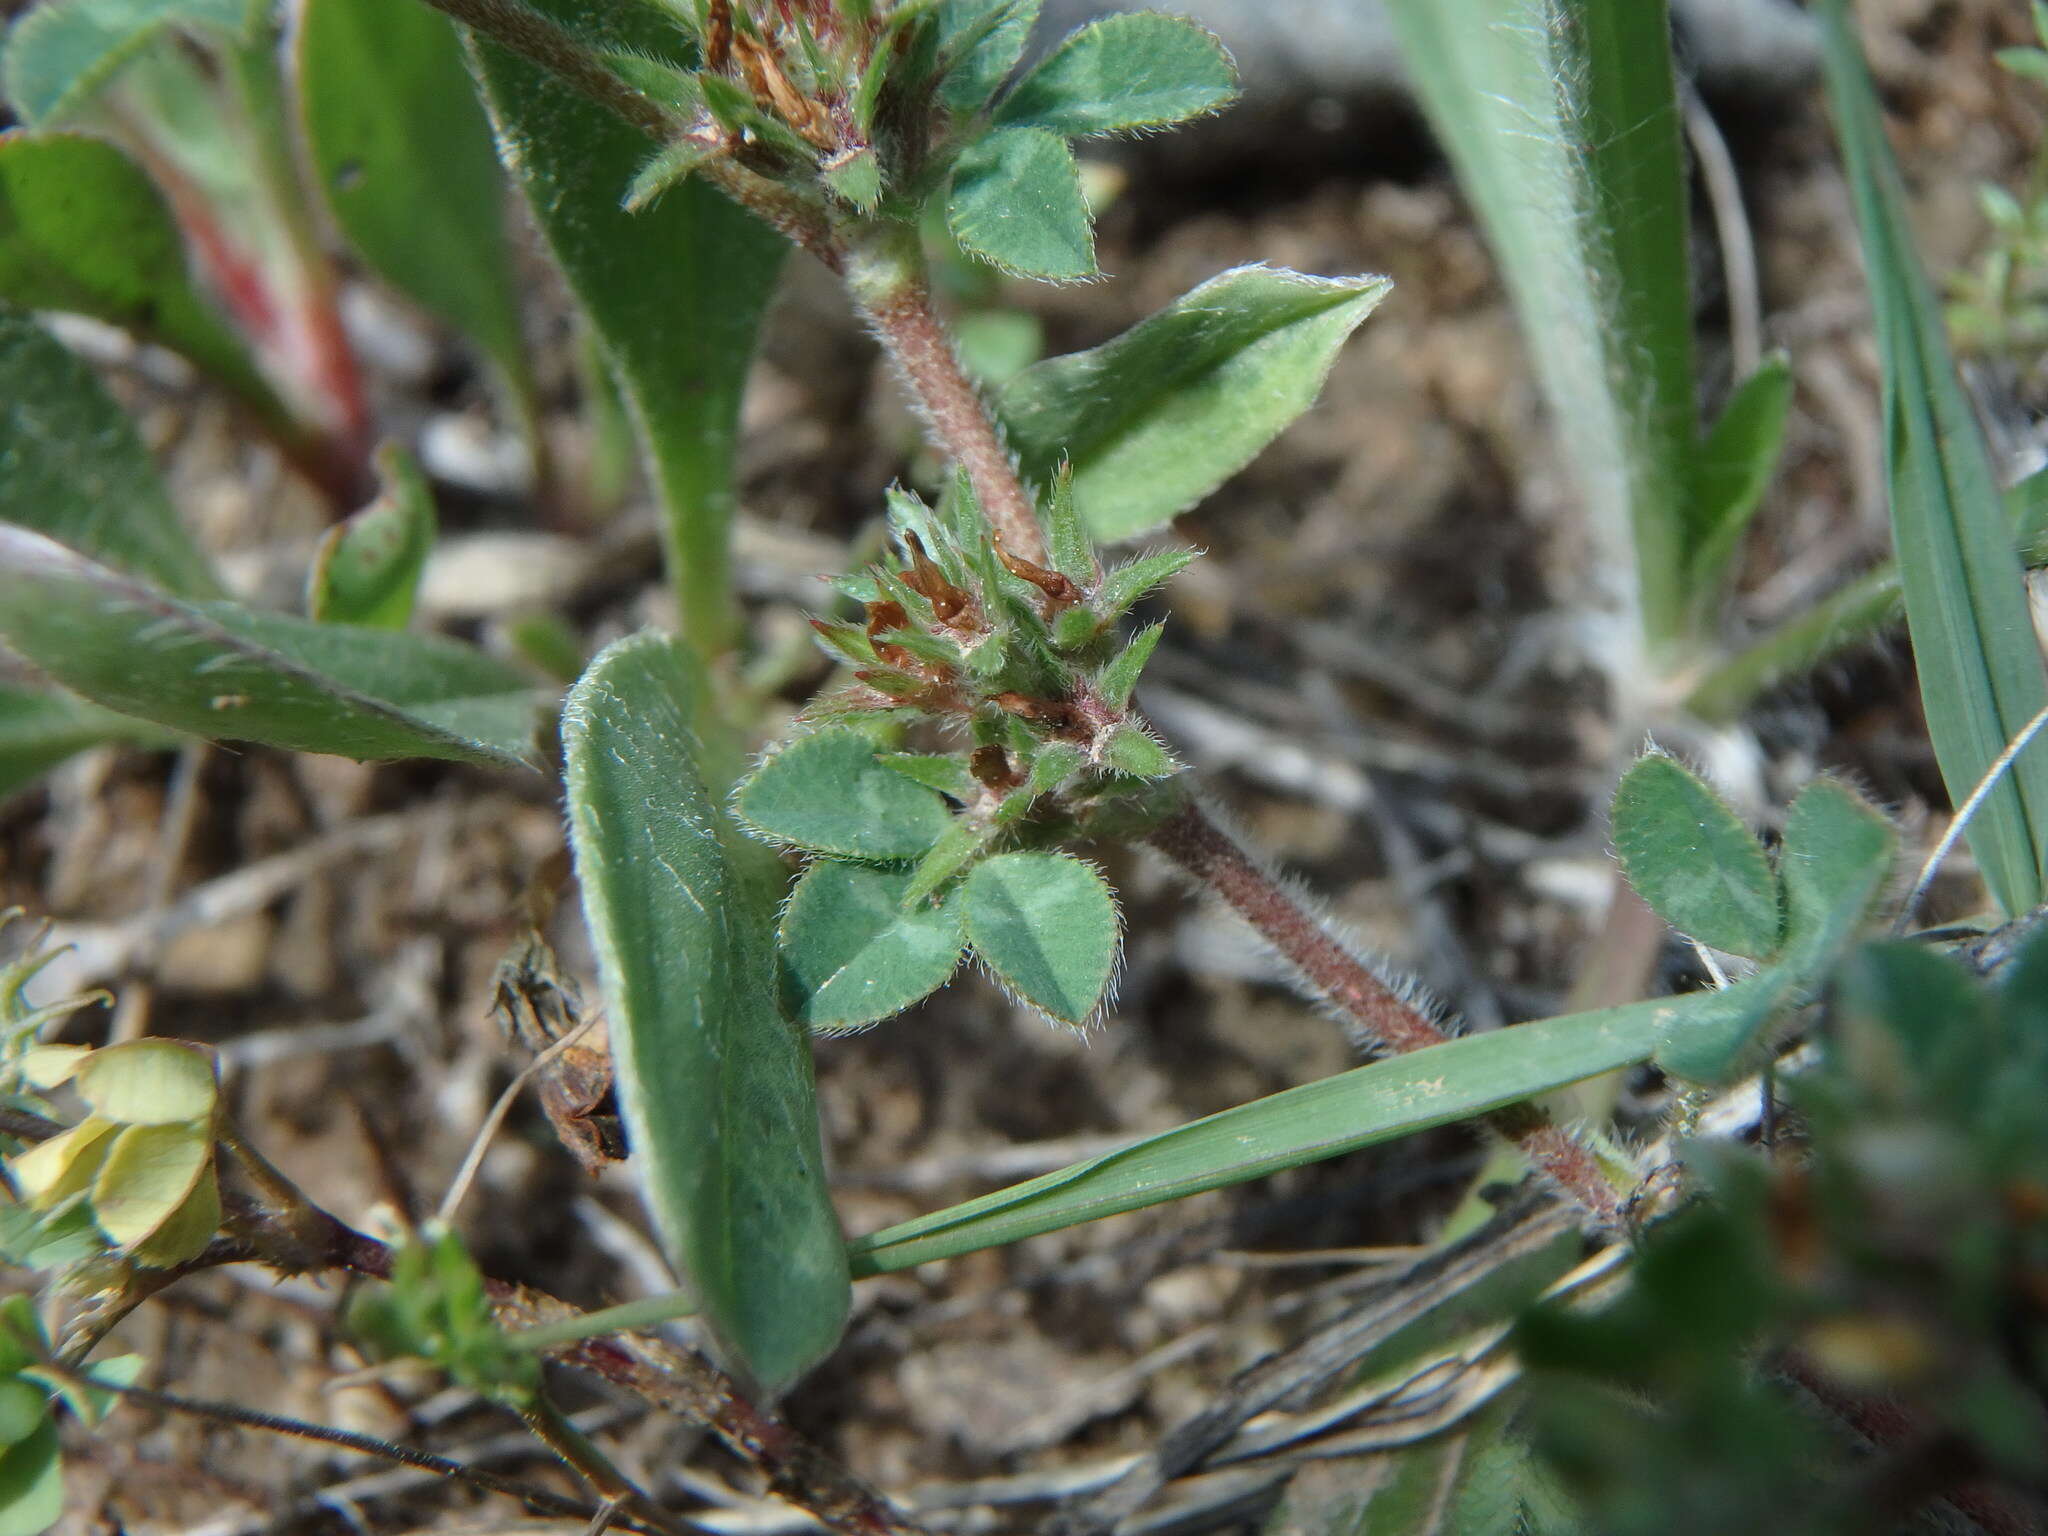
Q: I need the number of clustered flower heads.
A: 2